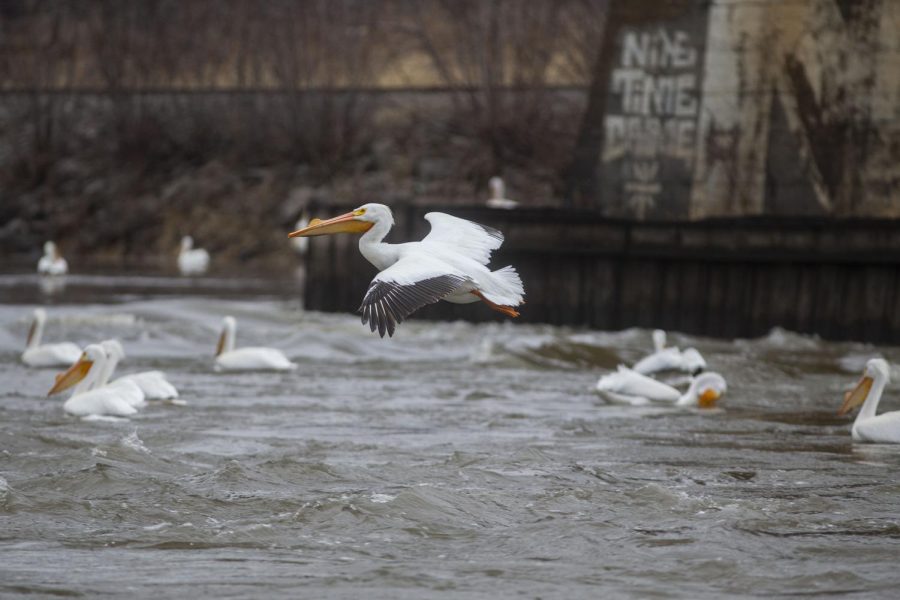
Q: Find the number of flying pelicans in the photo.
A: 1